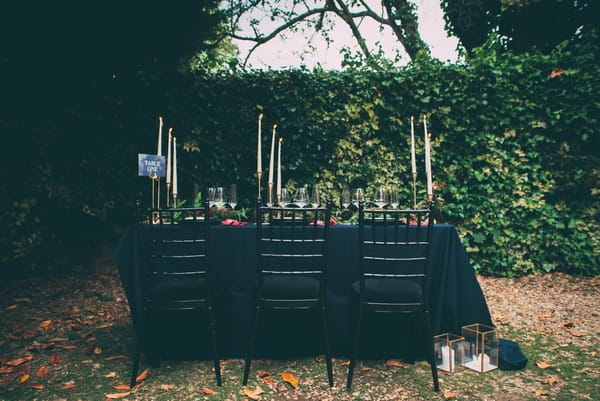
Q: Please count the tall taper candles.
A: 9